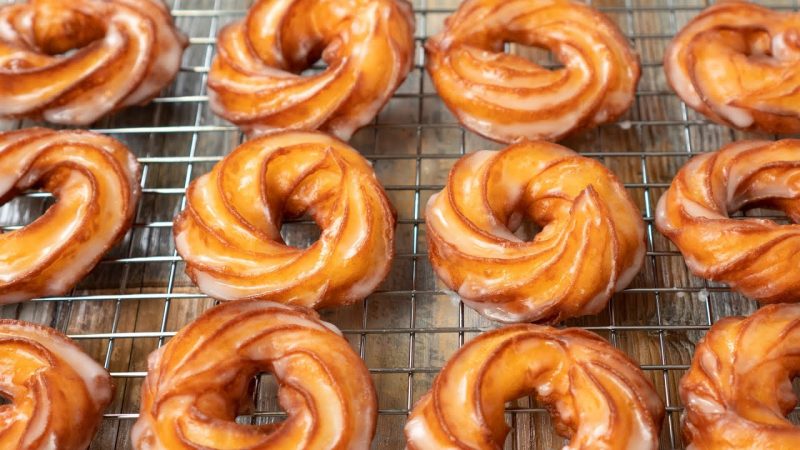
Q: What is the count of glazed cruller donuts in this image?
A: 12